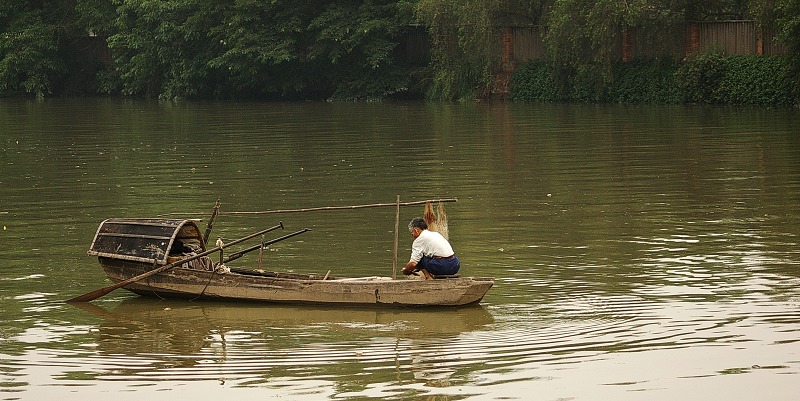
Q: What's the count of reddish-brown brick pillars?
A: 4